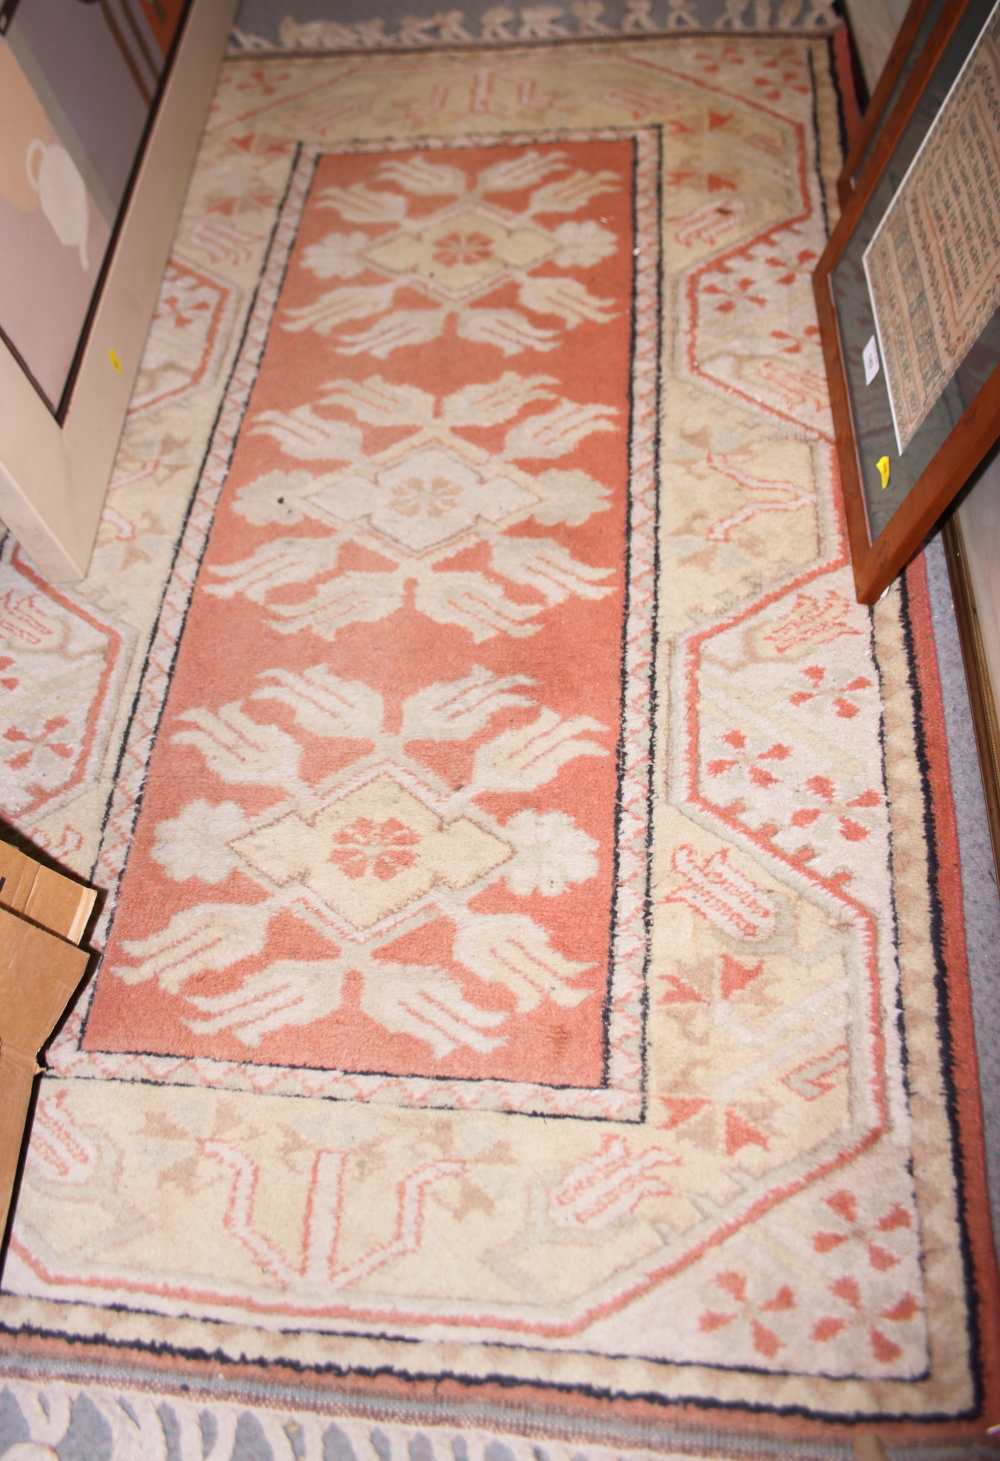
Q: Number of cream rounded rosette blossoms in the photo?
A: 6